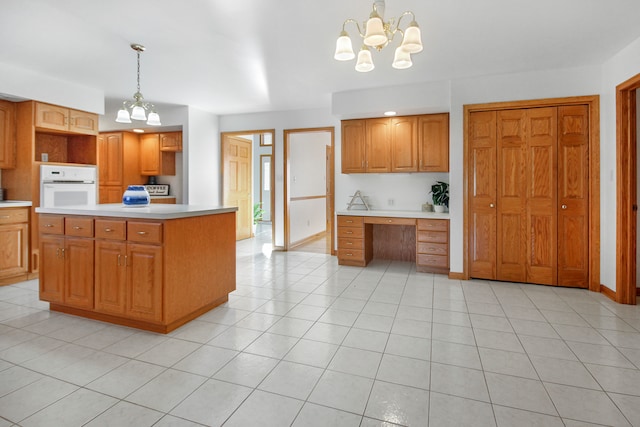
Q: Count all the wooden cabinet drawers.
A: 14